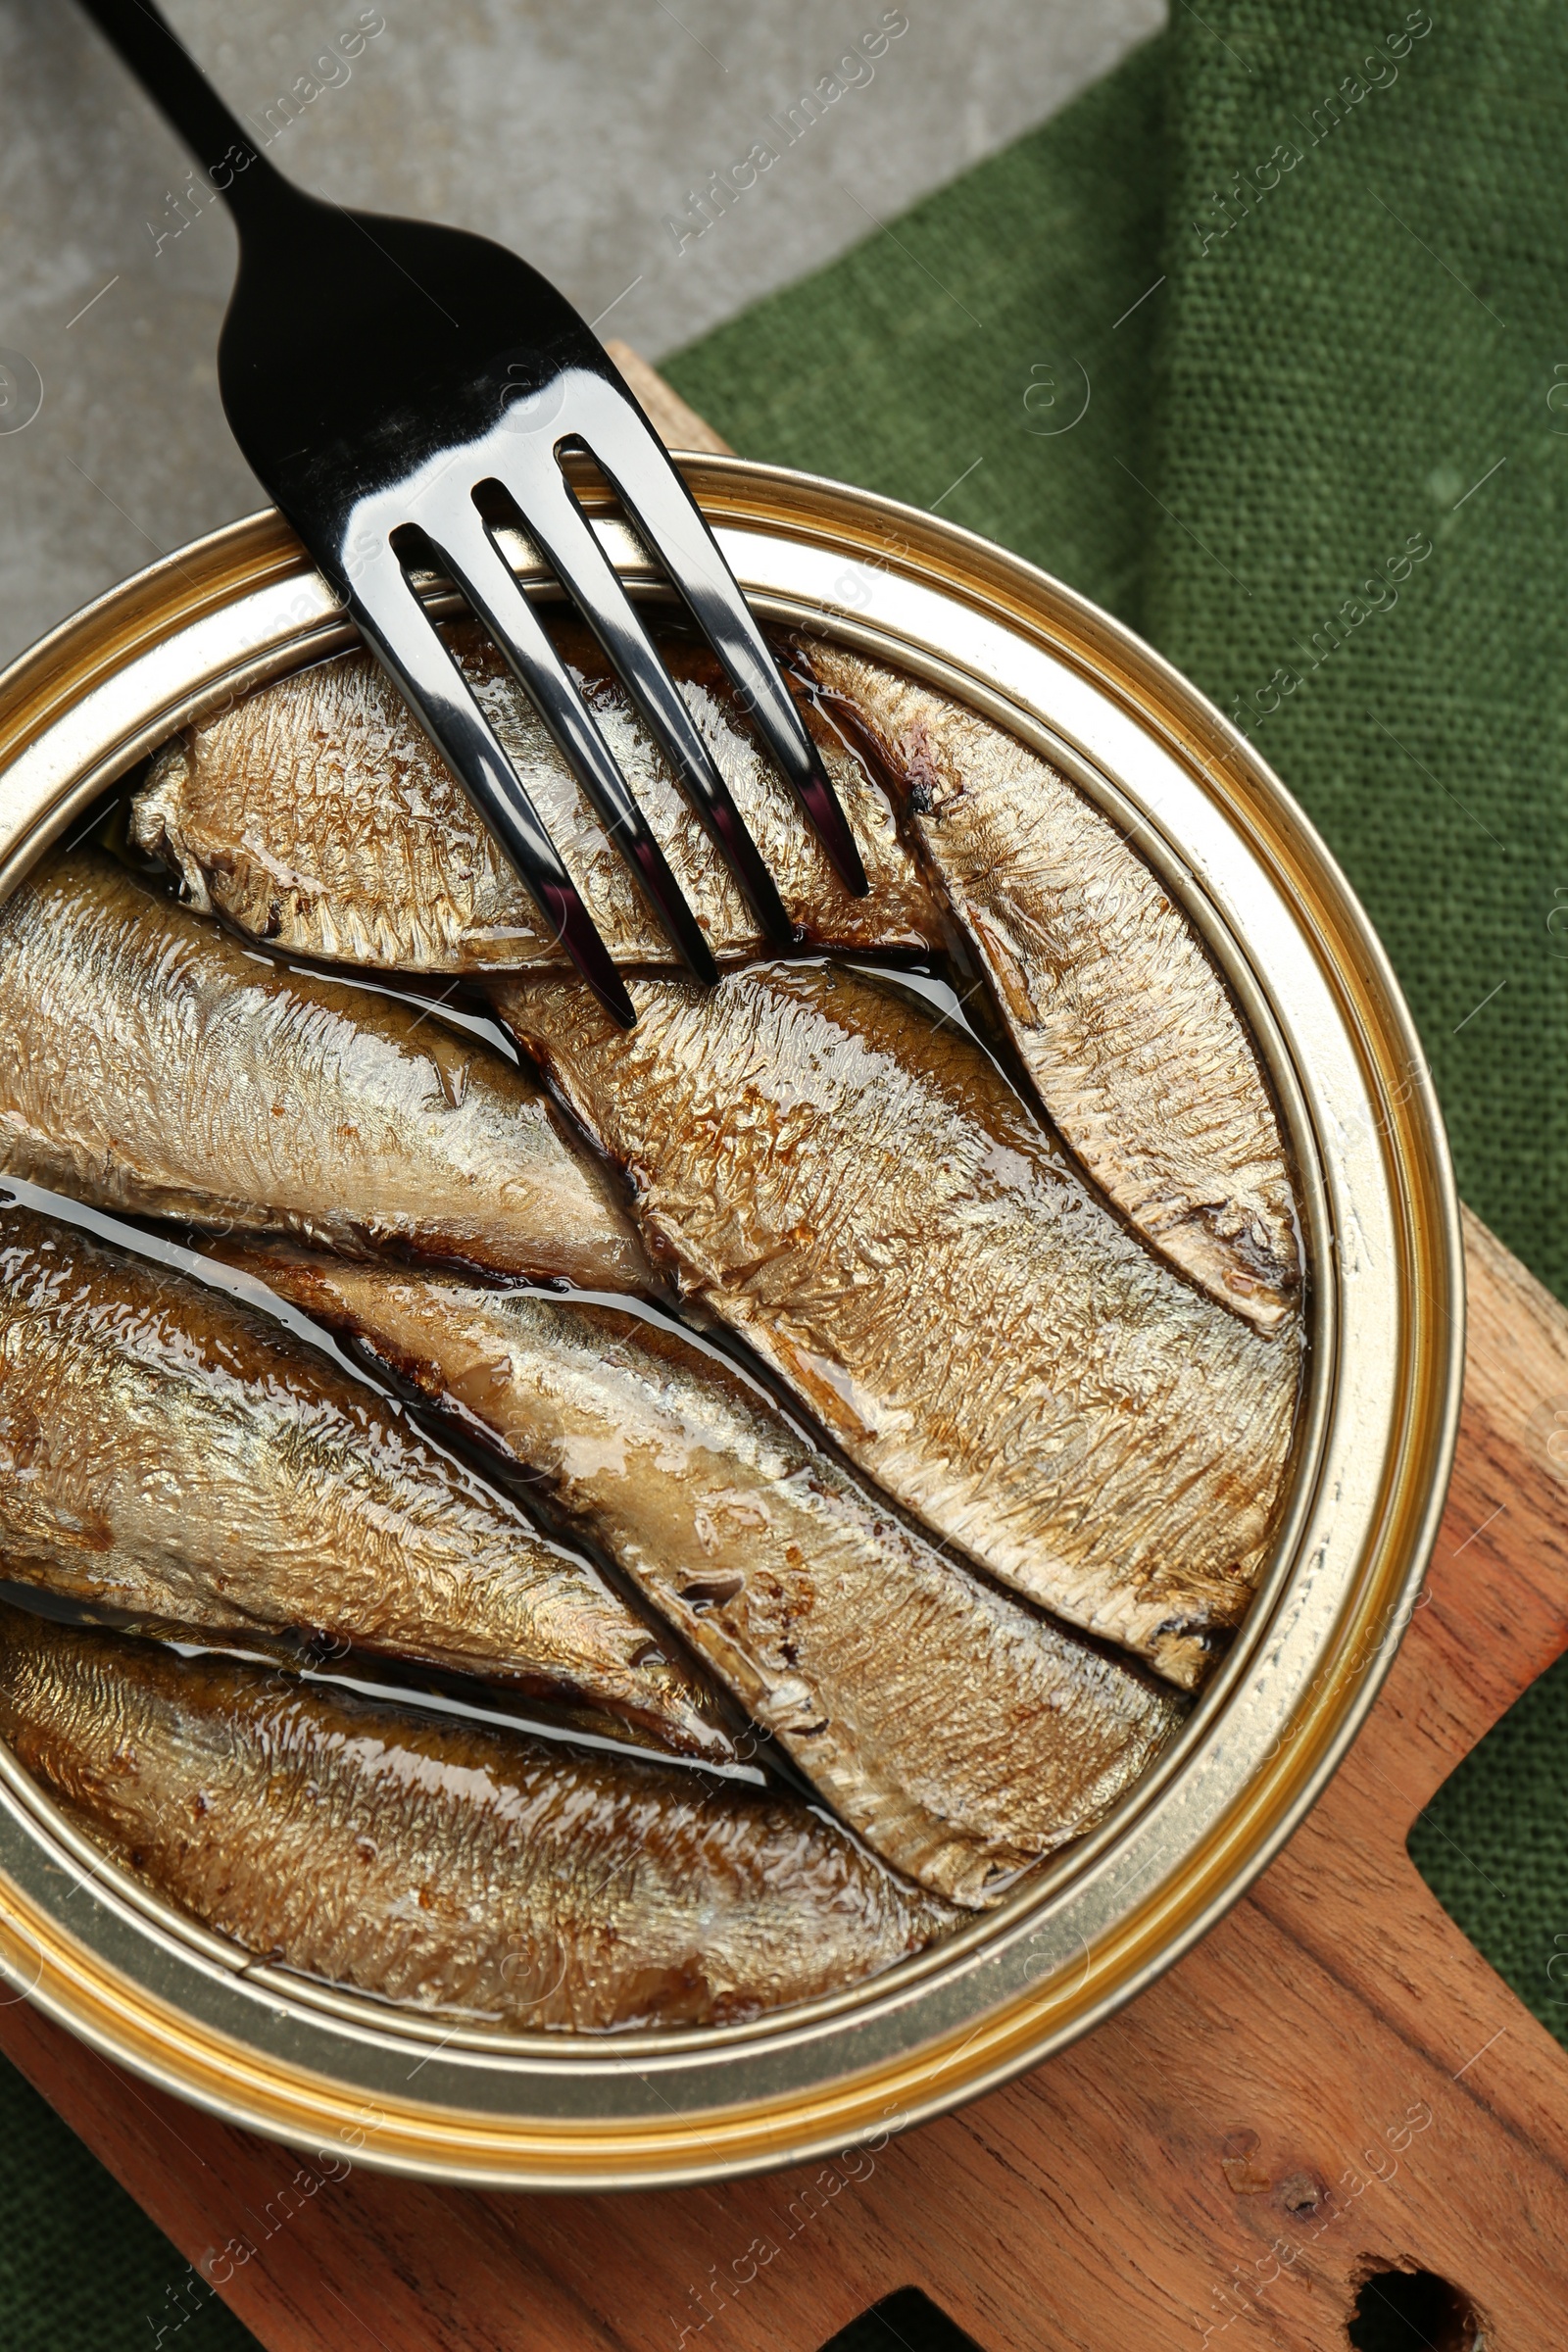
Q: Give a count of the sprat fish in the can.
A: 7